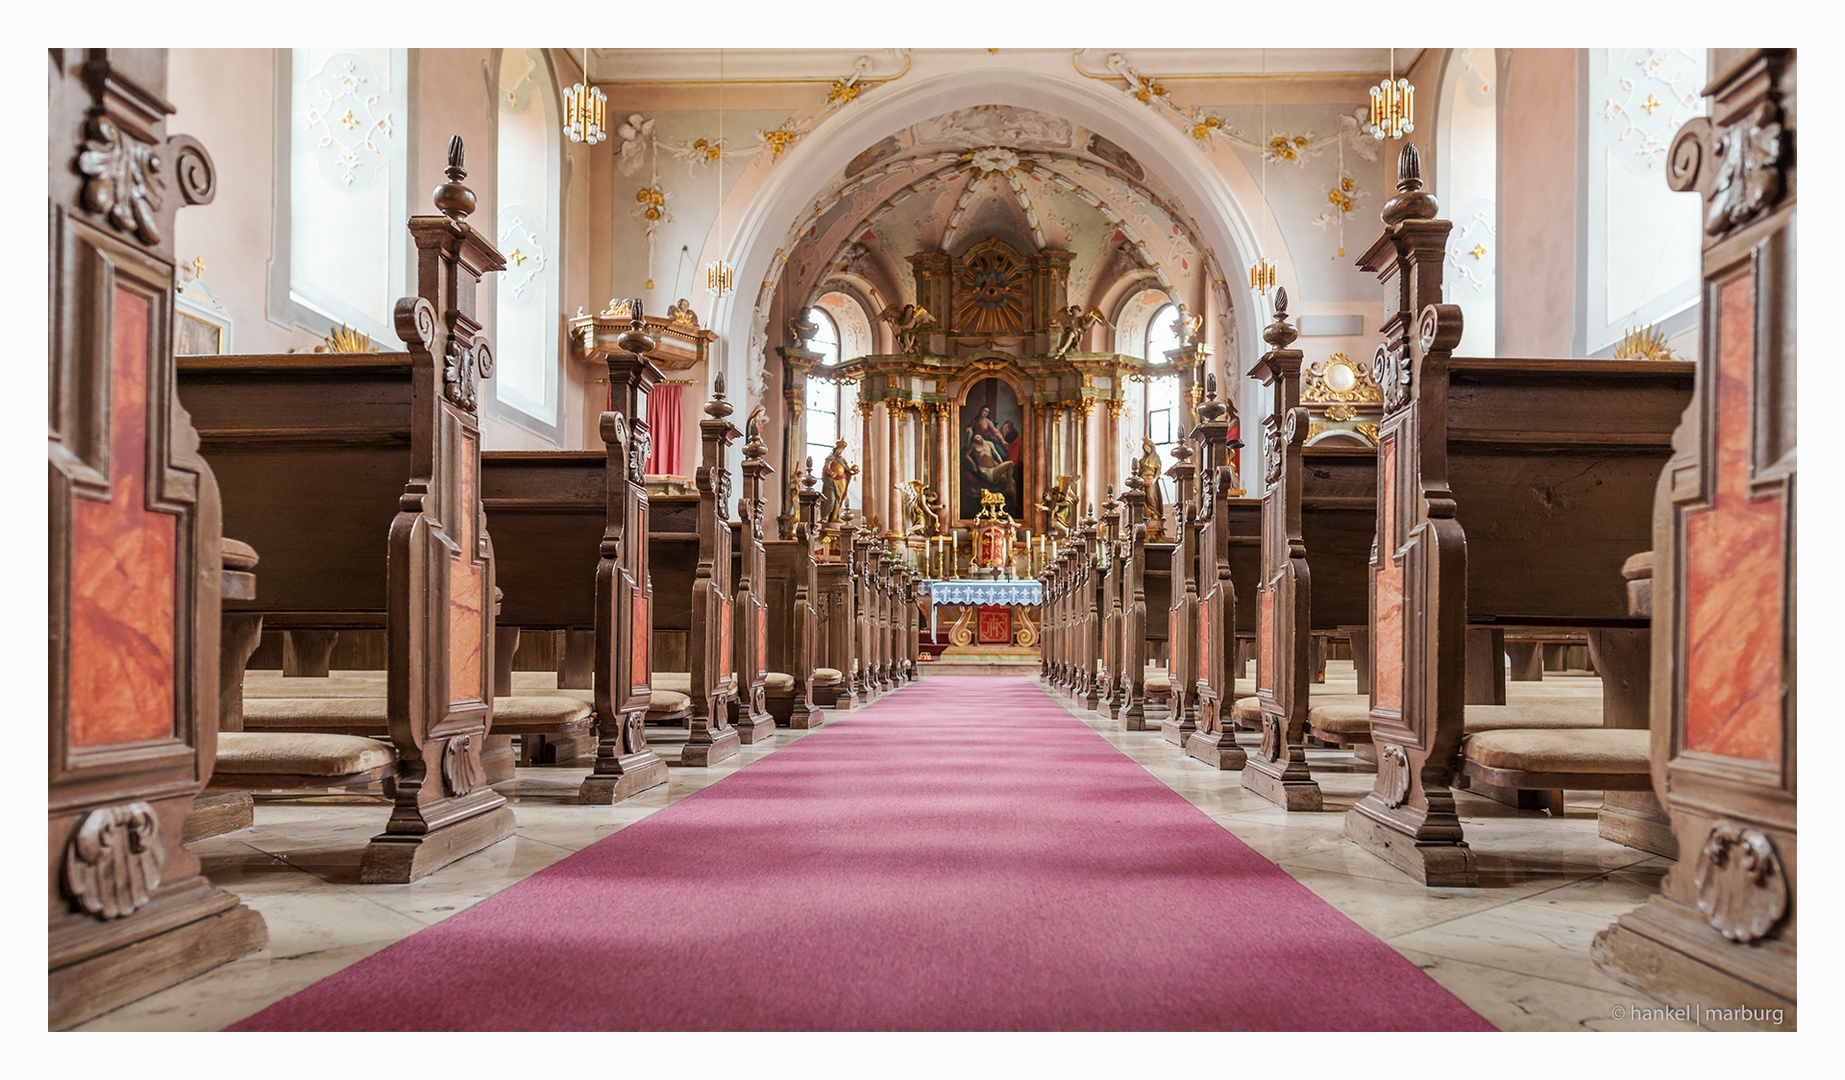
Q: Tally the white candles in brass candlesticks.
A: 6